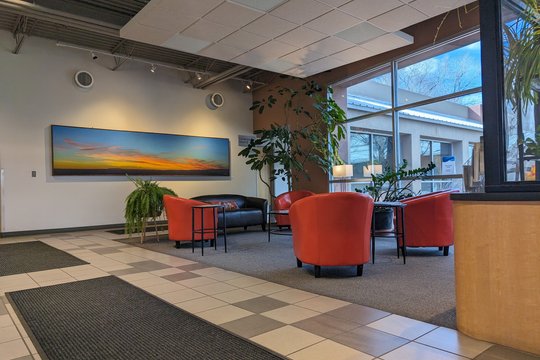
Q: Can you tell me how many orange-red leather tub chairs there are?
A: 4